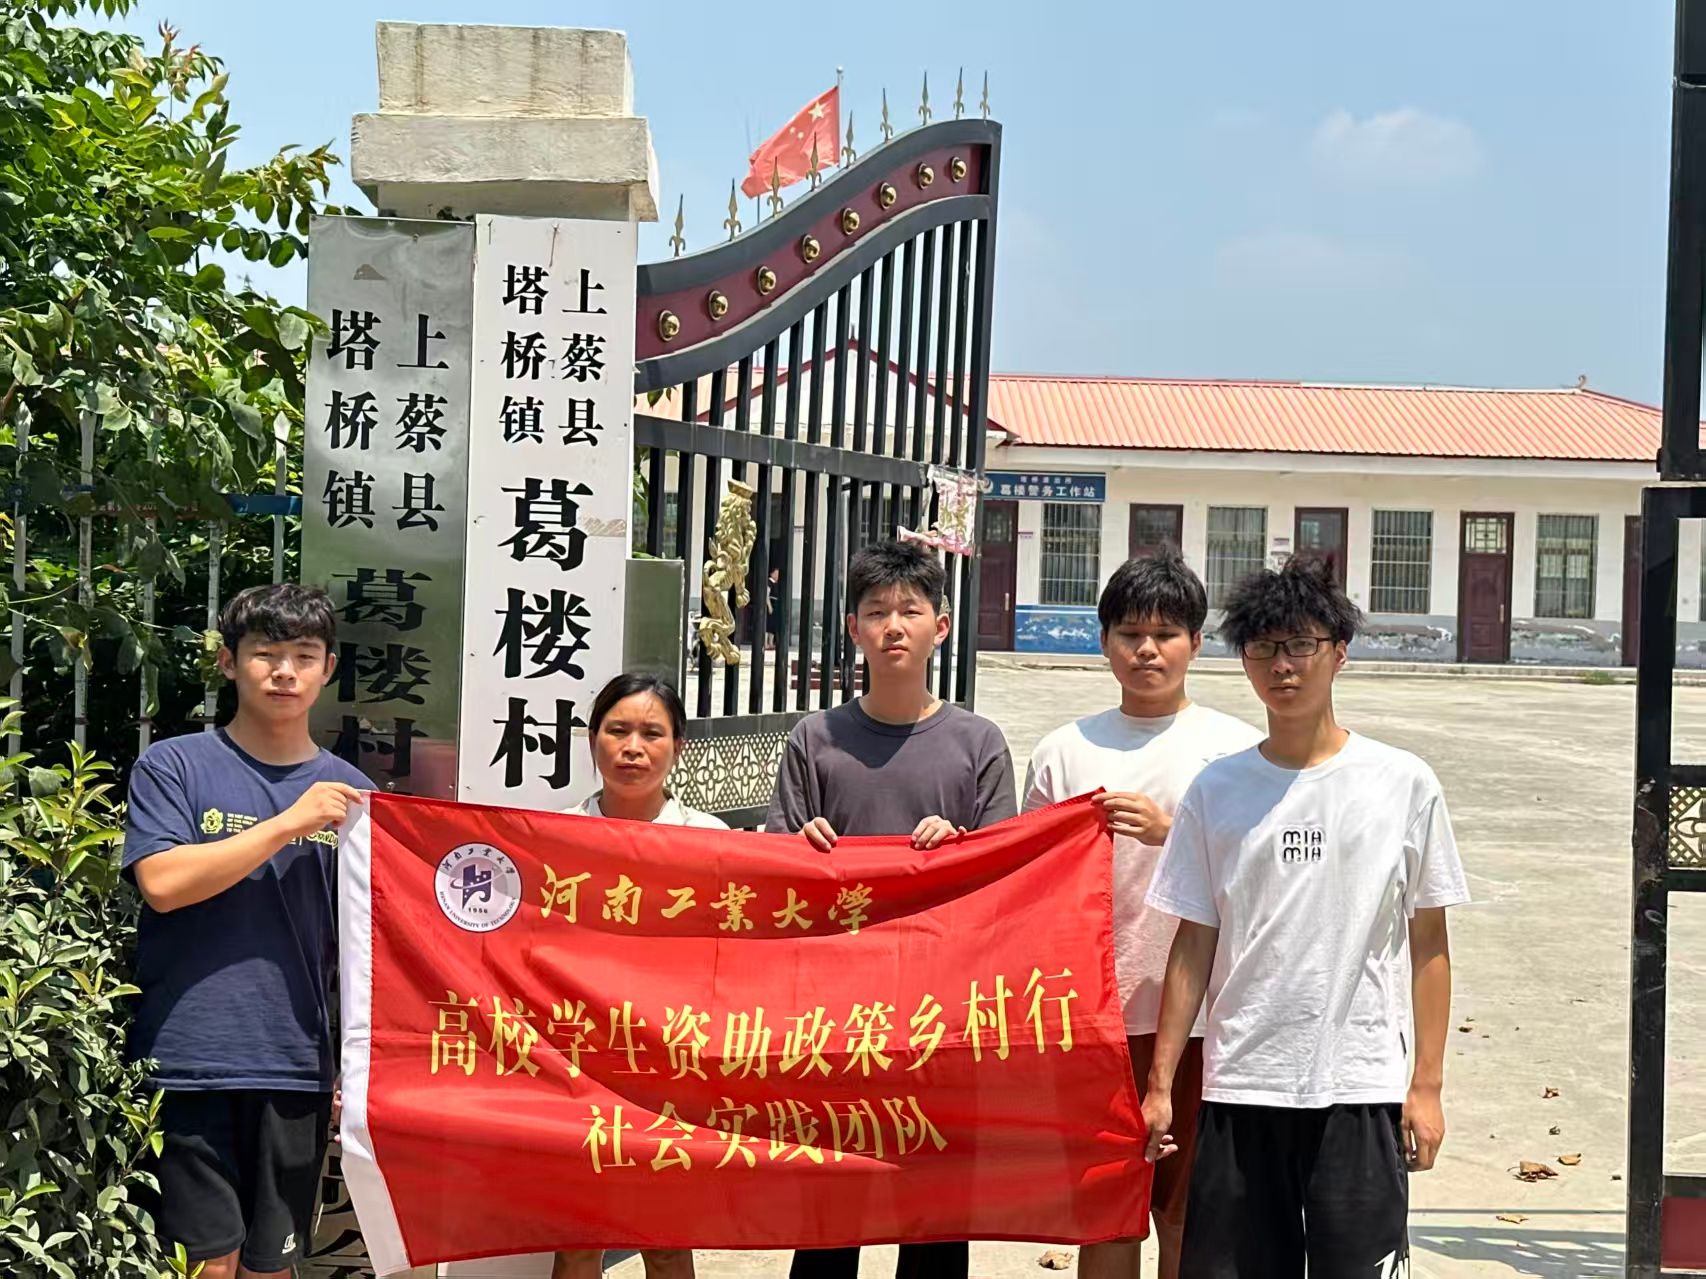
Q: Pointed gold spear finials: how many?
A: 9